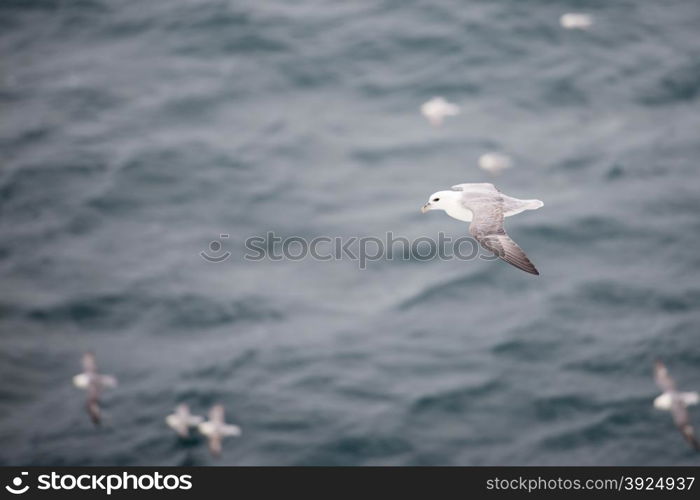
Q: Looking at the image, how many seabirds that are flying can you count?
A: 8